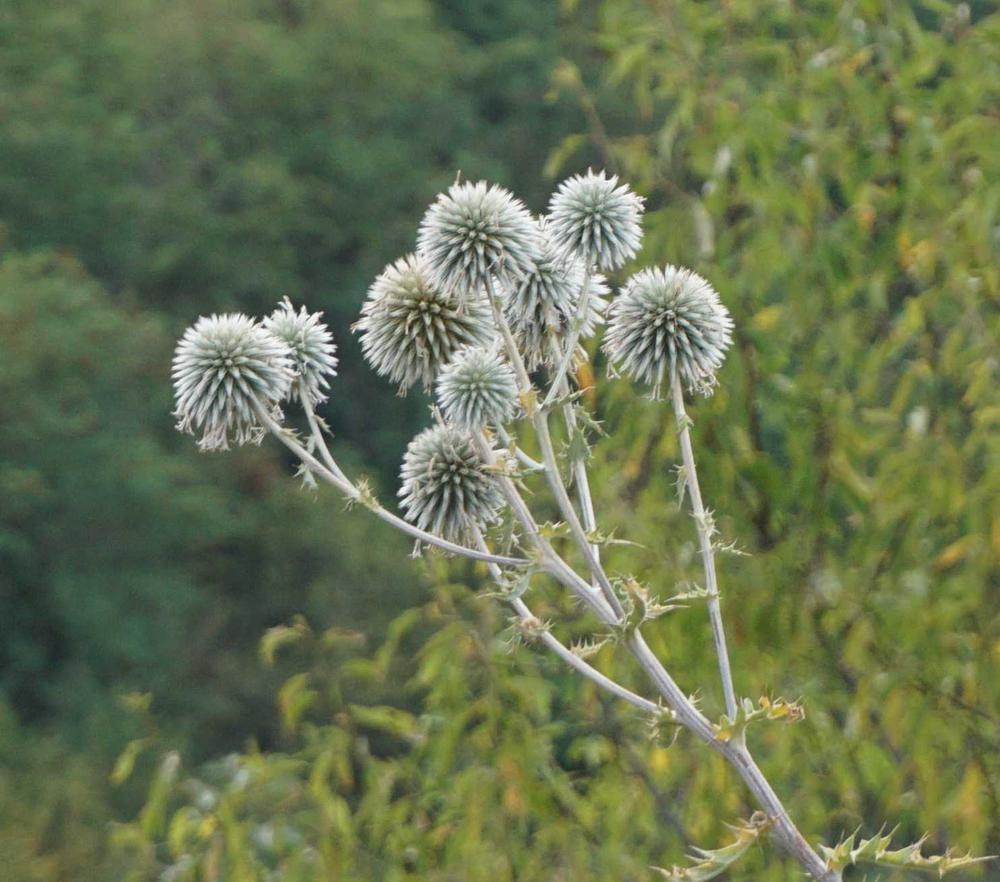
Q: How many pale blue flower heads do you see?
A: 9